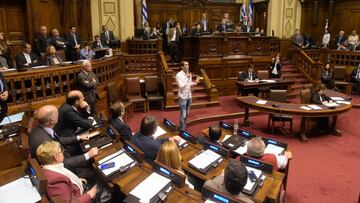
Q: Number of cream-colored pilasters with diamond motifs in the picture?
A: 2